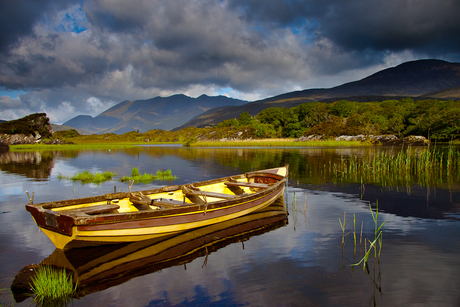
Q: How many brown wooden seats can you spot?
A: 4